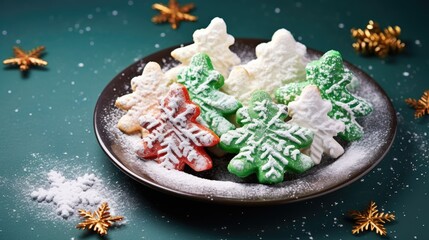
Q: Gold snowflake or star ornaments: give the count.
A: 6